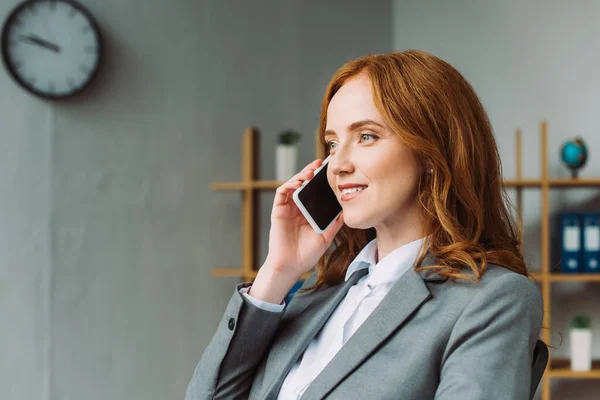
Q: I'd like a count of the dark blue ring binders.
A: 2